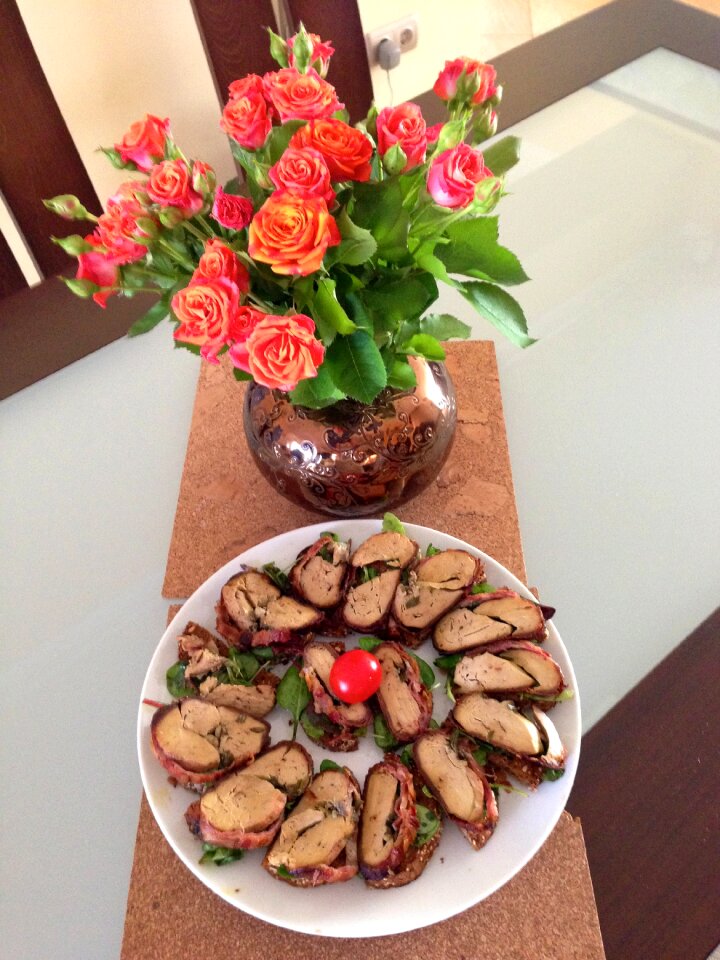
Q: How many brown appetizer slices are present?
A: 15